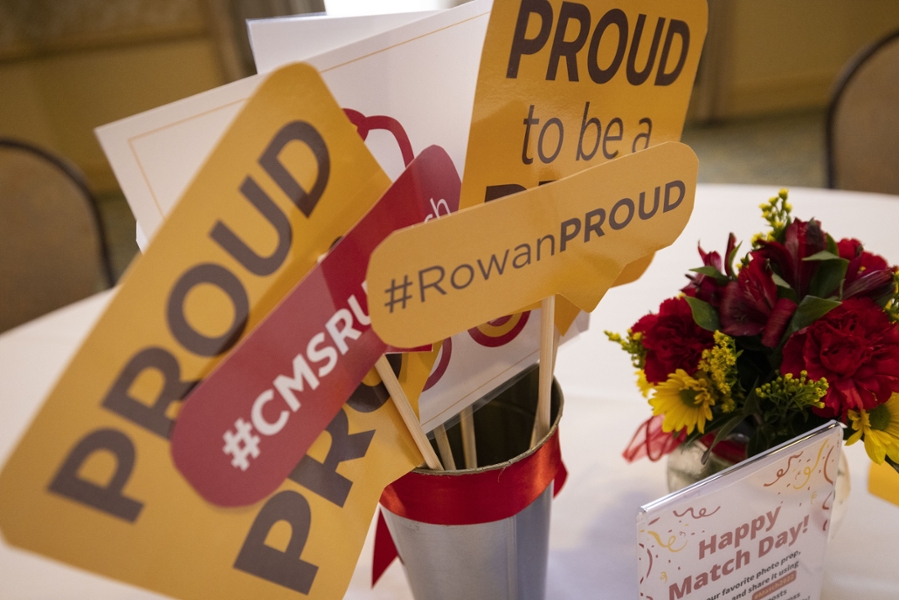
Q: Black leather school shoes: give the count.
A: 0